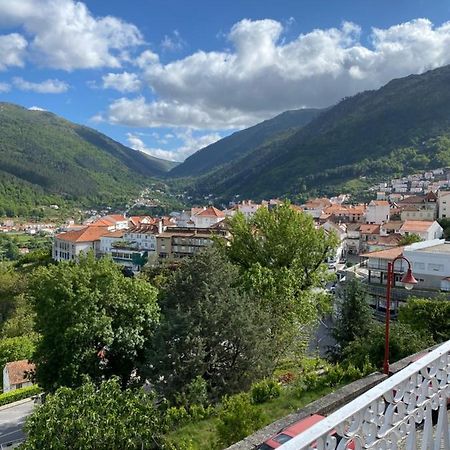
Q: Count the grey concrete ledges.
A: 1